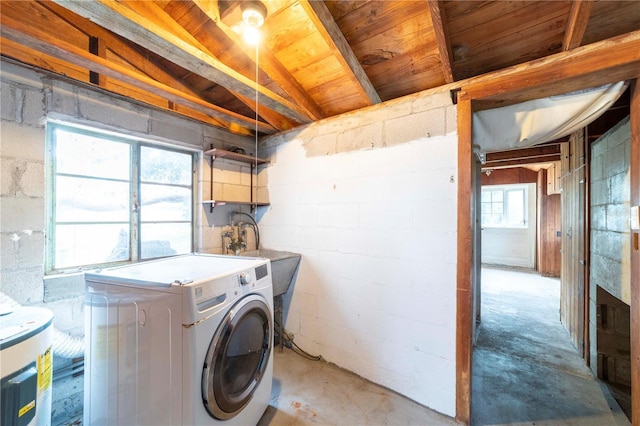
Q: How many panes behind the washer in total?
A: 6